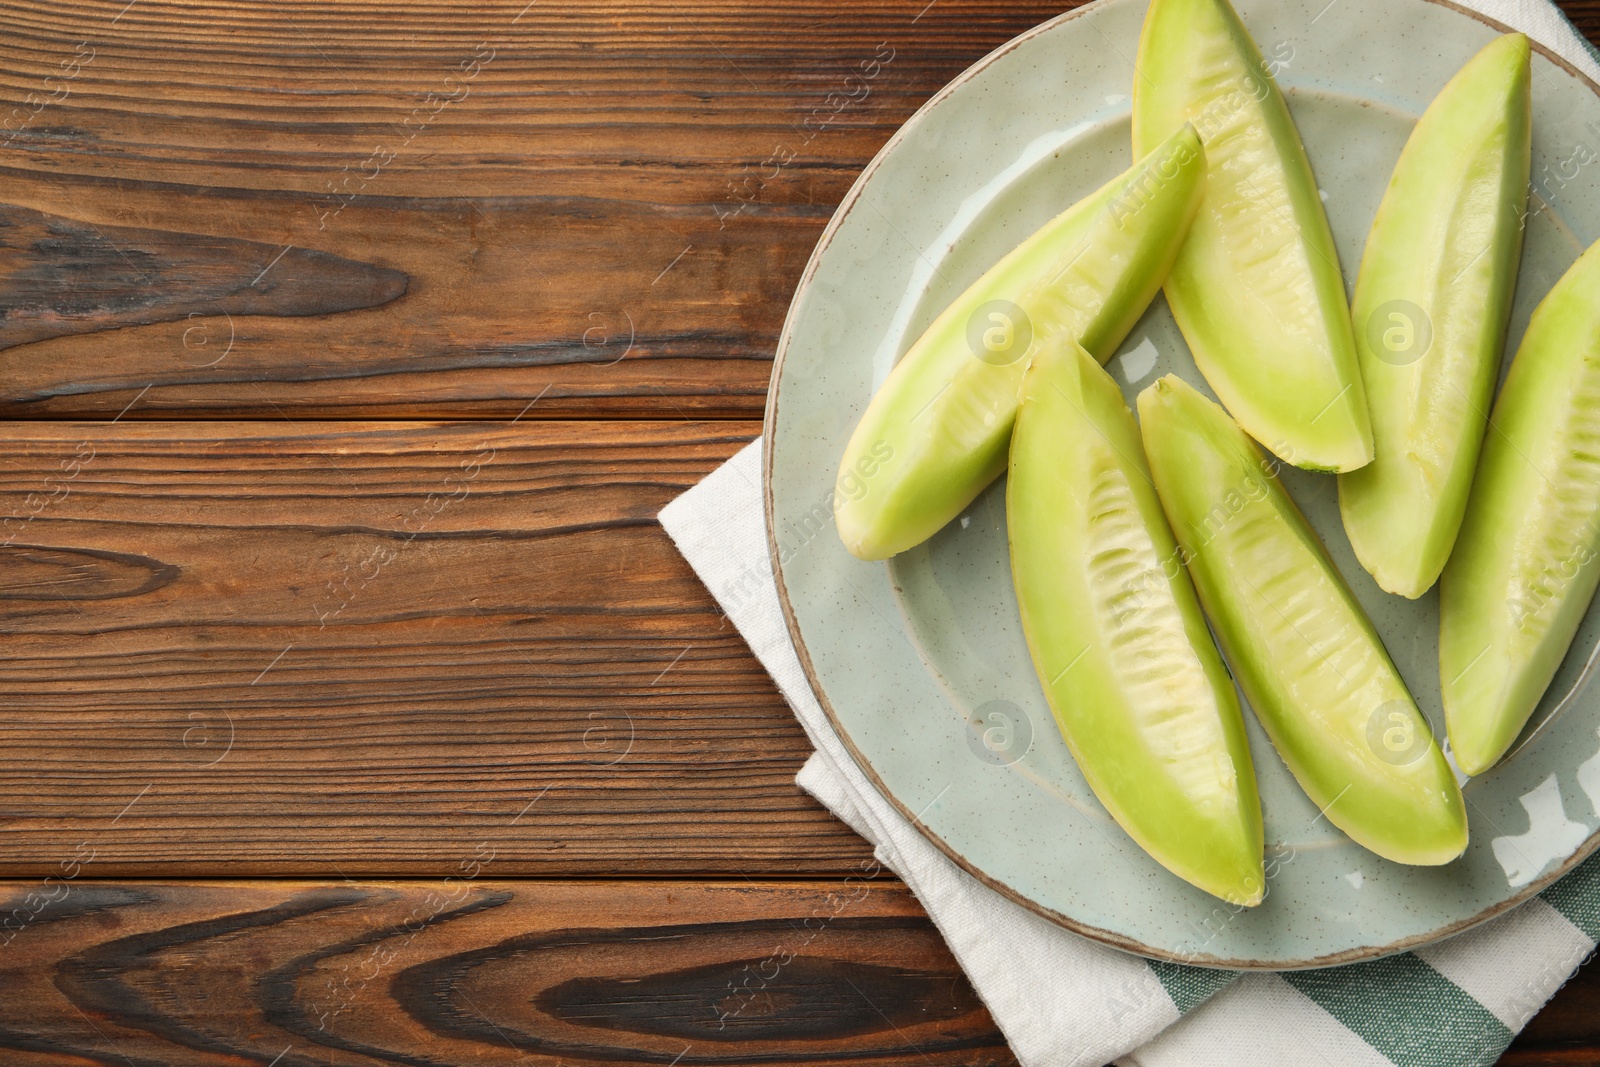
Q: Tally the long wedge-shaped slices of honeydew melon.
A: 6